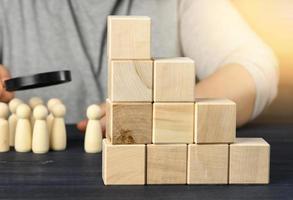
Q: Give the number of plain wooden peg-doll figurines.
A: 8